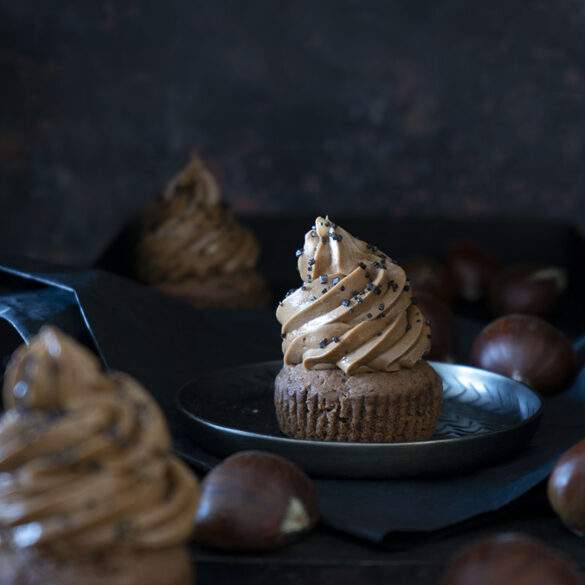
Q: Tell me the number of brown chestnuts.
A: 8